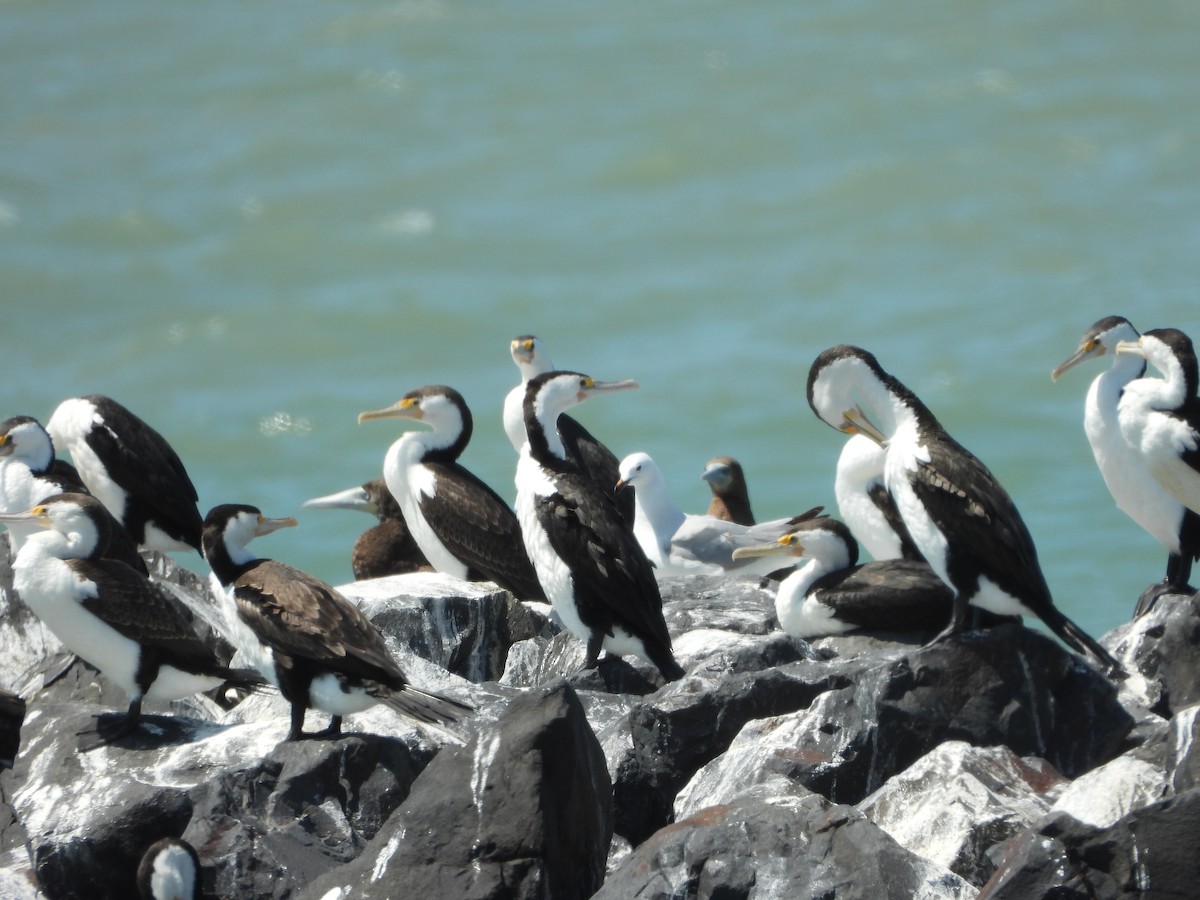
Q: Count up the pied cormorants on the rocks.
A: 13